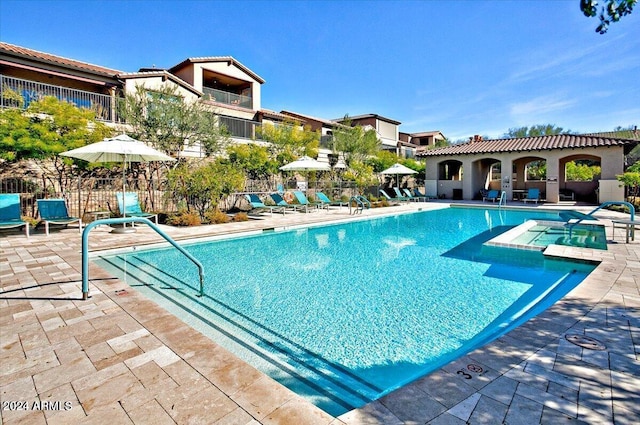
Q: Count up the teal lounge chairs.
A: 13